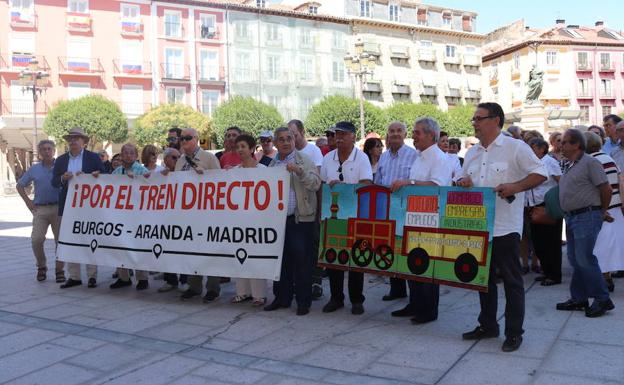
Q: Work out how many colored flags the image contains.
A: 6